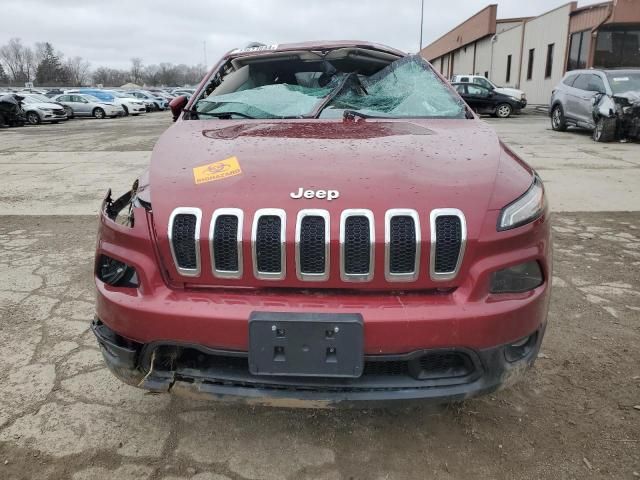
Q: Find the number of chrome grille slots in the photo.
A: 7